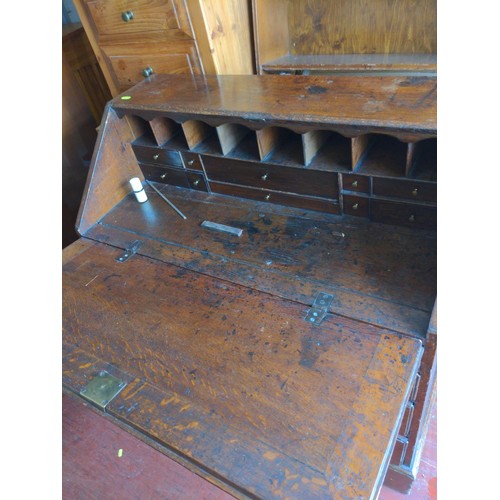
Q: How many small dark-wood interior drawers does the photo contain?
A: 10